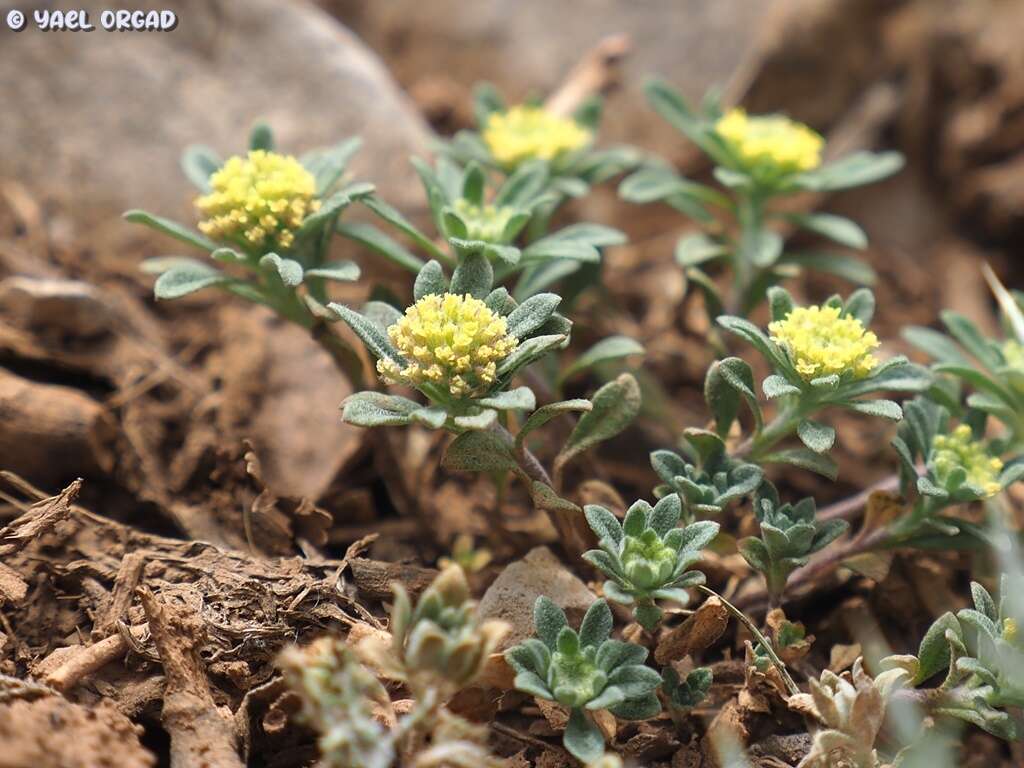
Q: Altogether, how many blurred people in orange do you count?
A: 0